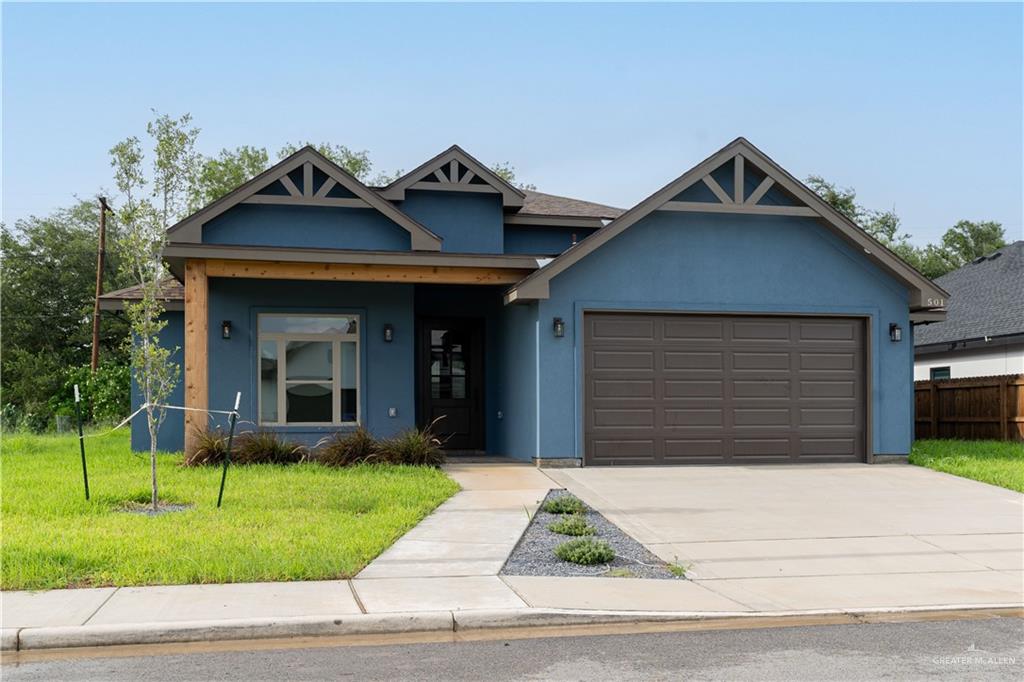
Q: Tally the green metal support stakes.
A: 2